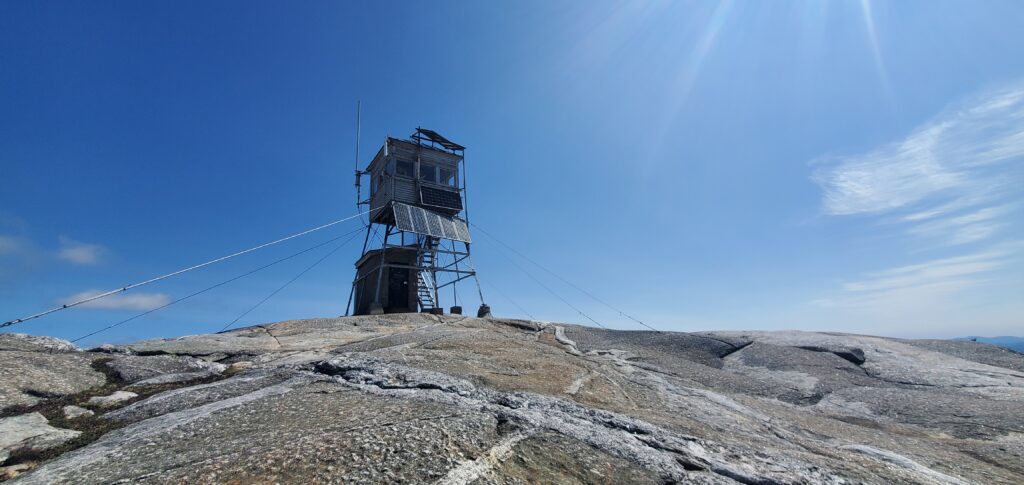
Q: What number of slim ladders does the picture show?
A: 1